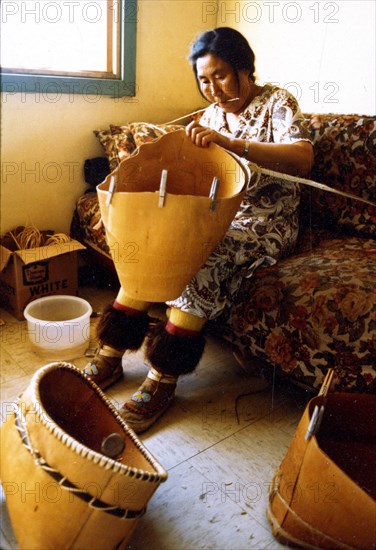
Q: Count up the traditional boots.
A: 2